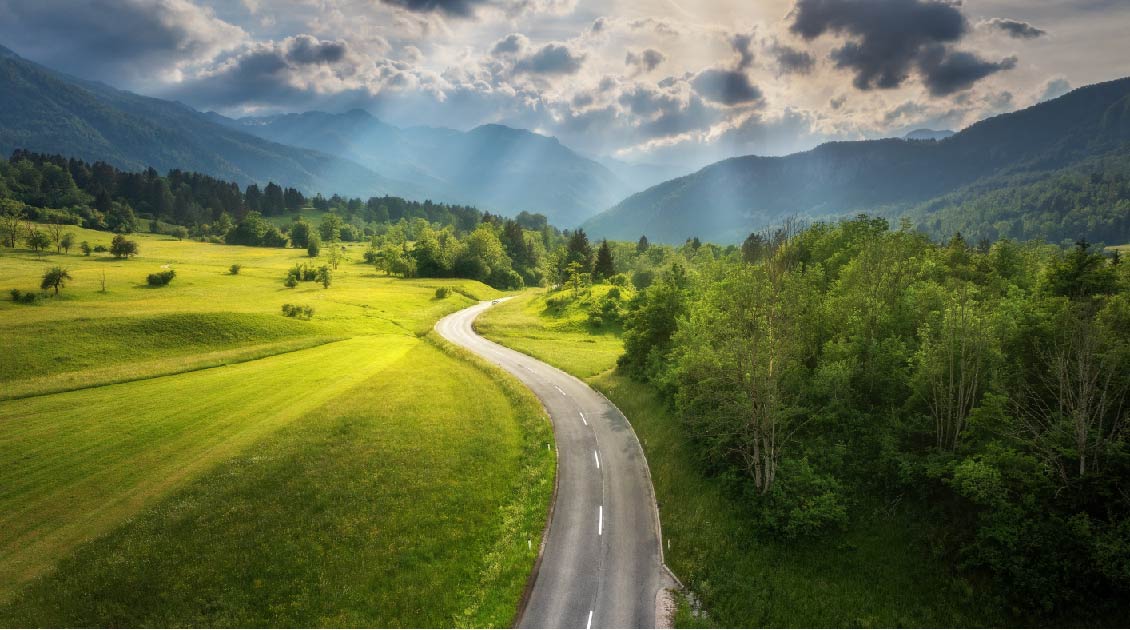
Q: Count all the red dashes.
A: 0